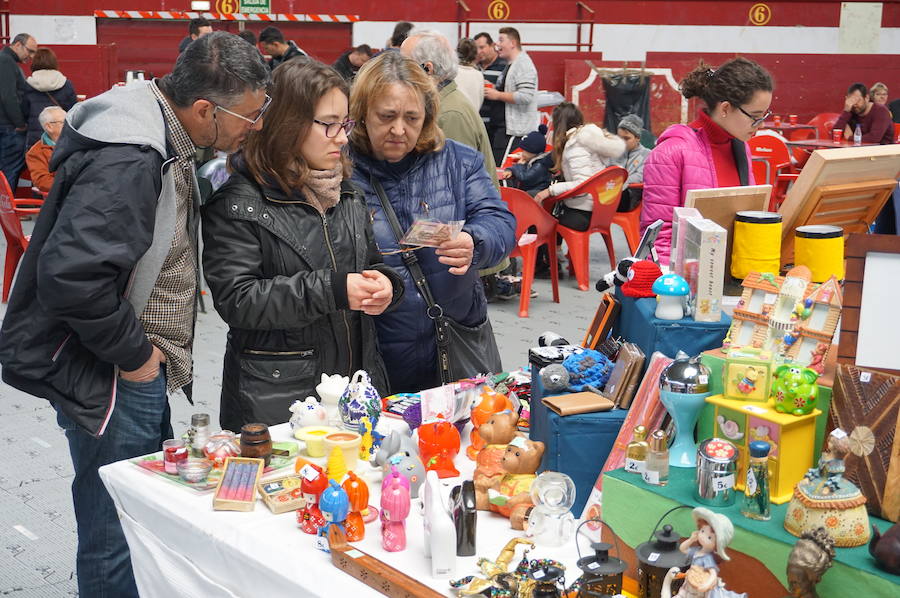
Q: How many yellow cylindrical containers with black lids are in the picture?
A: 2